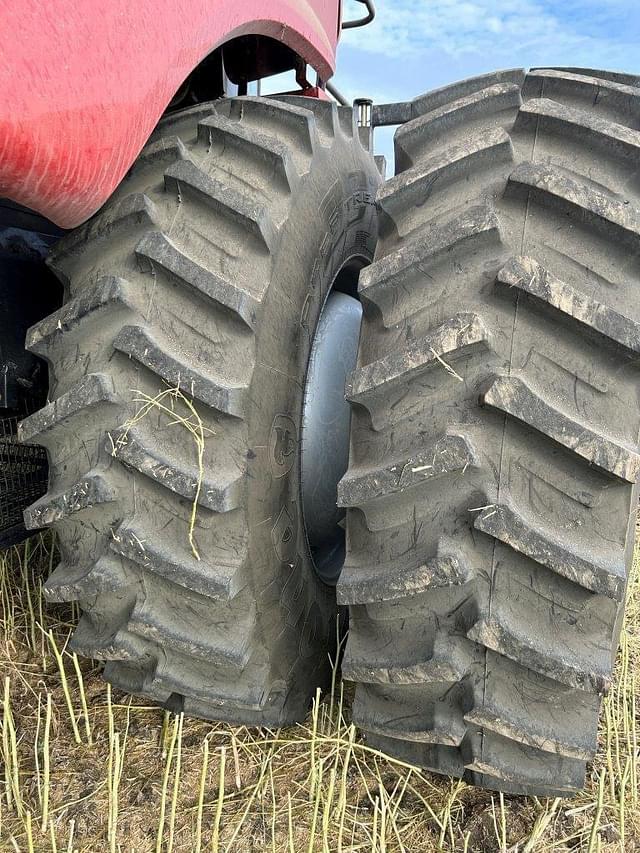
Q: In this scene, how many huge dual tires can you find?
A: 2